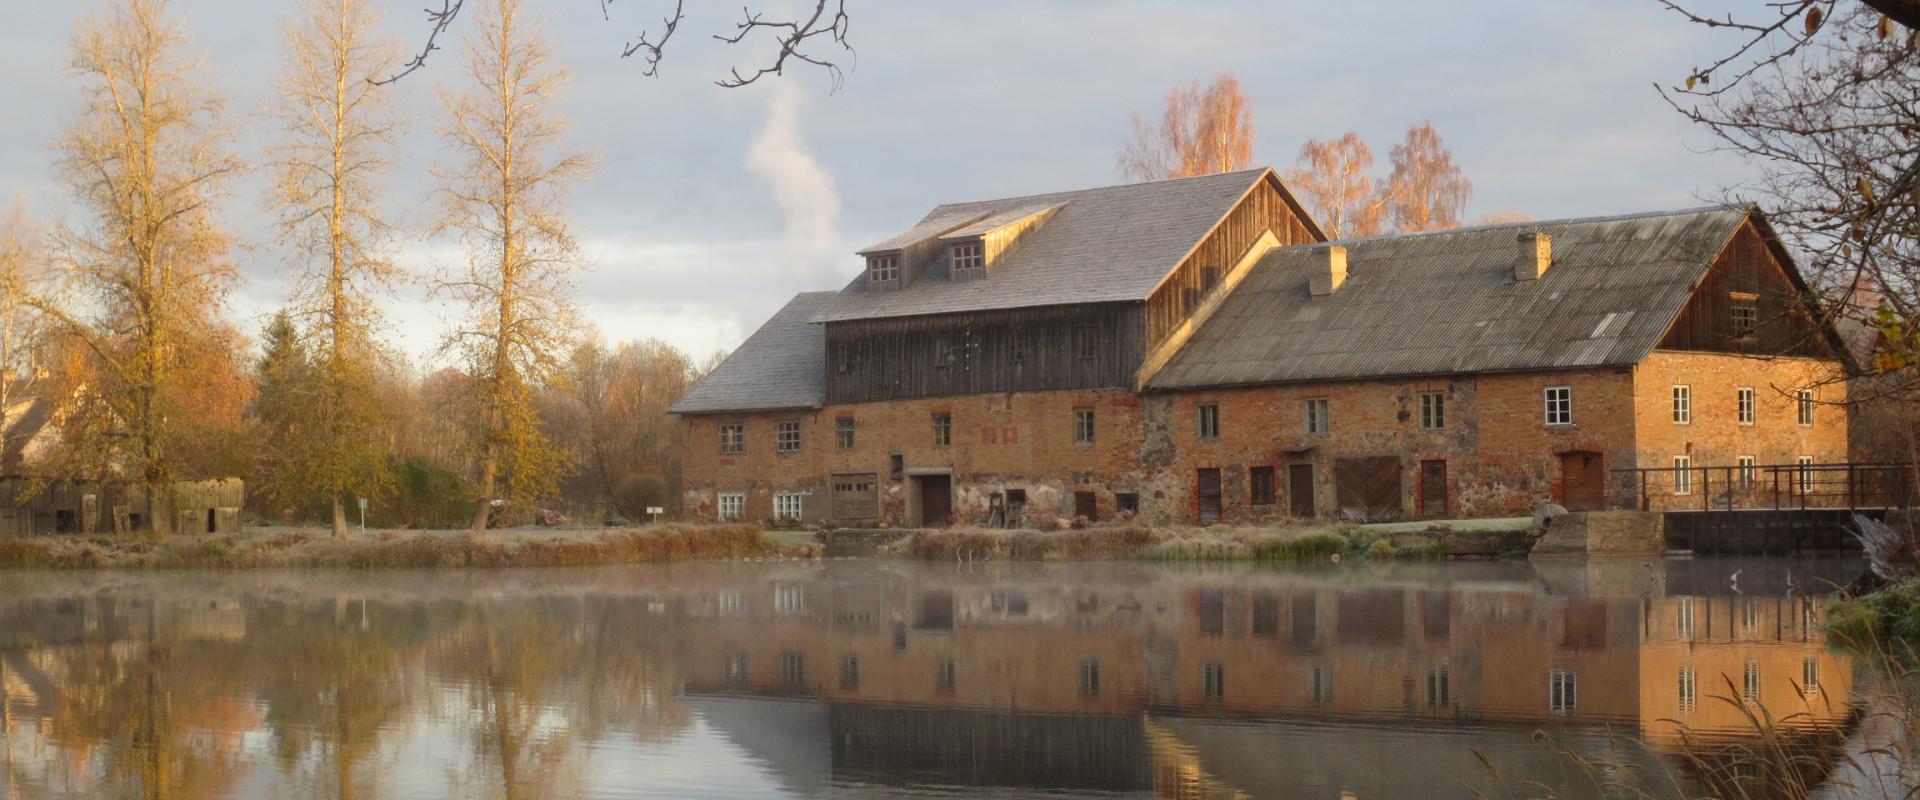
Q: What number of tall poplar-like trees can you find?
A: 3